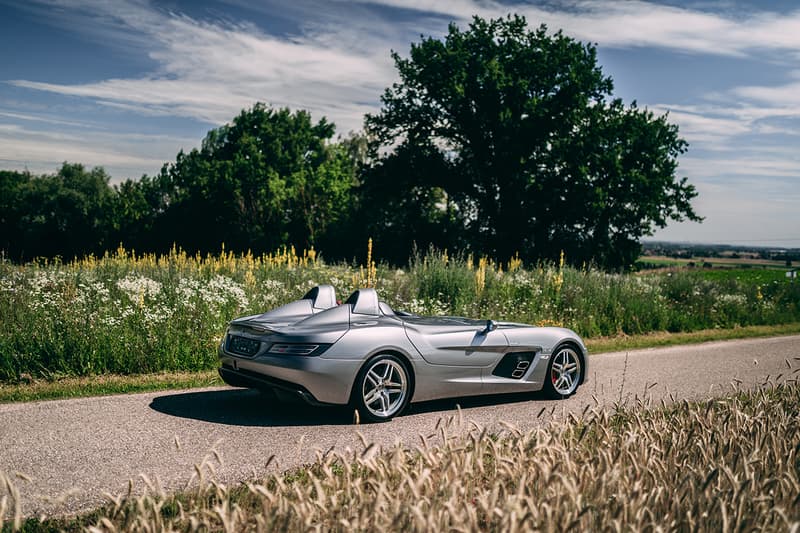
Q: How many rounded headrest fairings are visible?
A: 2